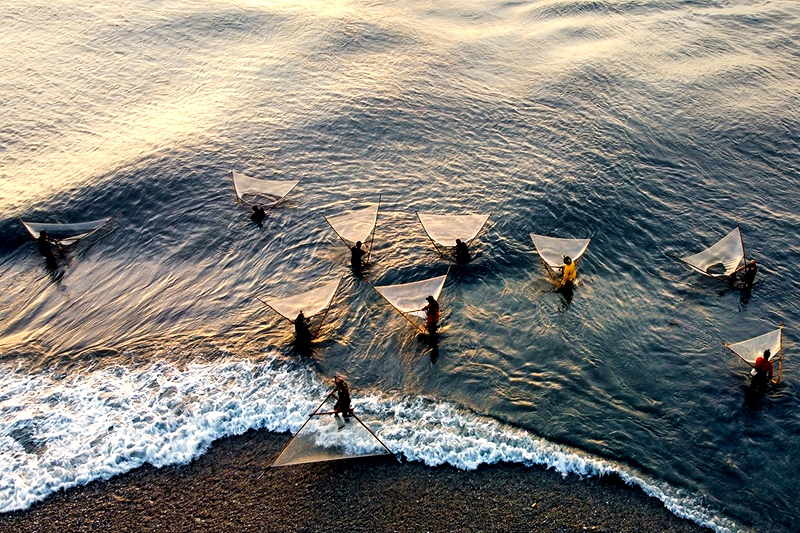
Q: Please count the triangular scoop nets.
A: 10